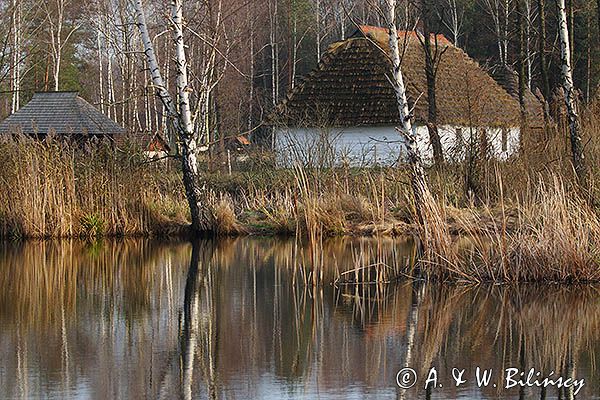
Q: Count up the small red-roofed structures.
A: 2